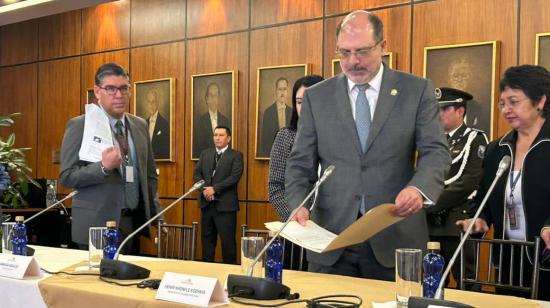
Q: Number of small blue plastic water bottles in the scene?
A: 4